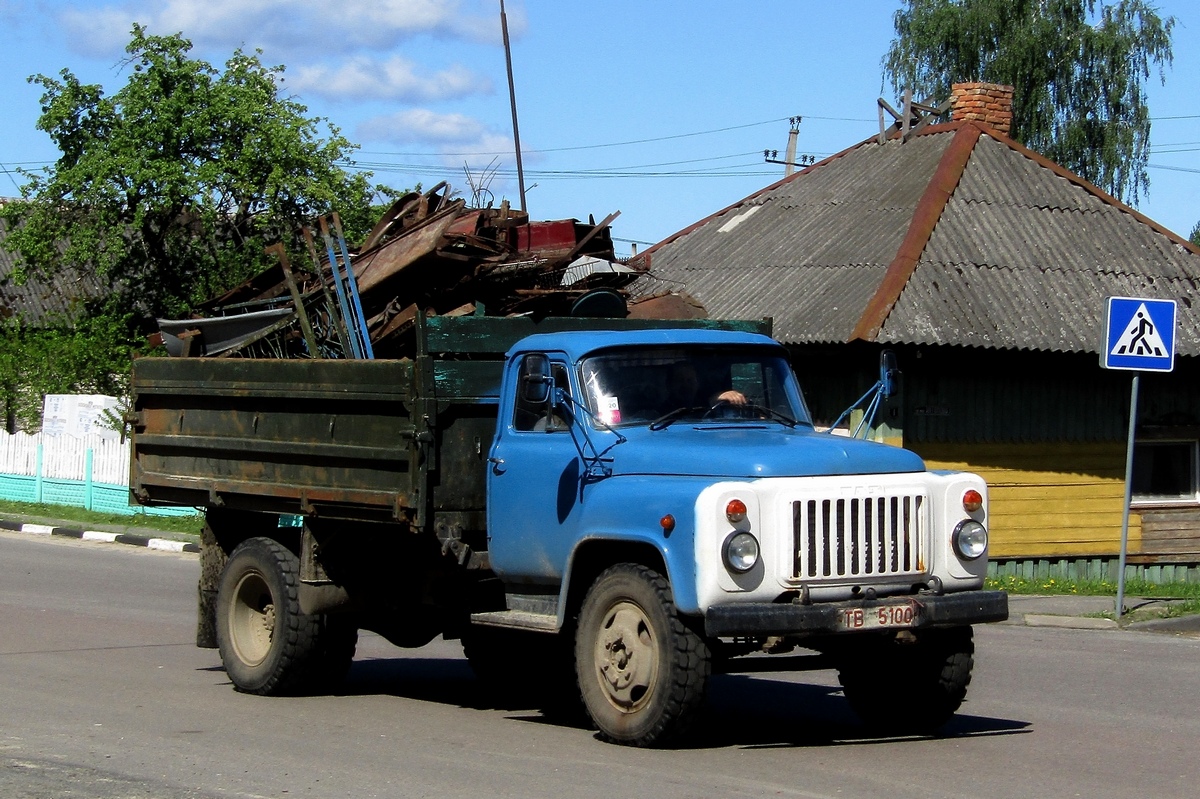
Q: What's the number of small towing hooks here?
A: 2